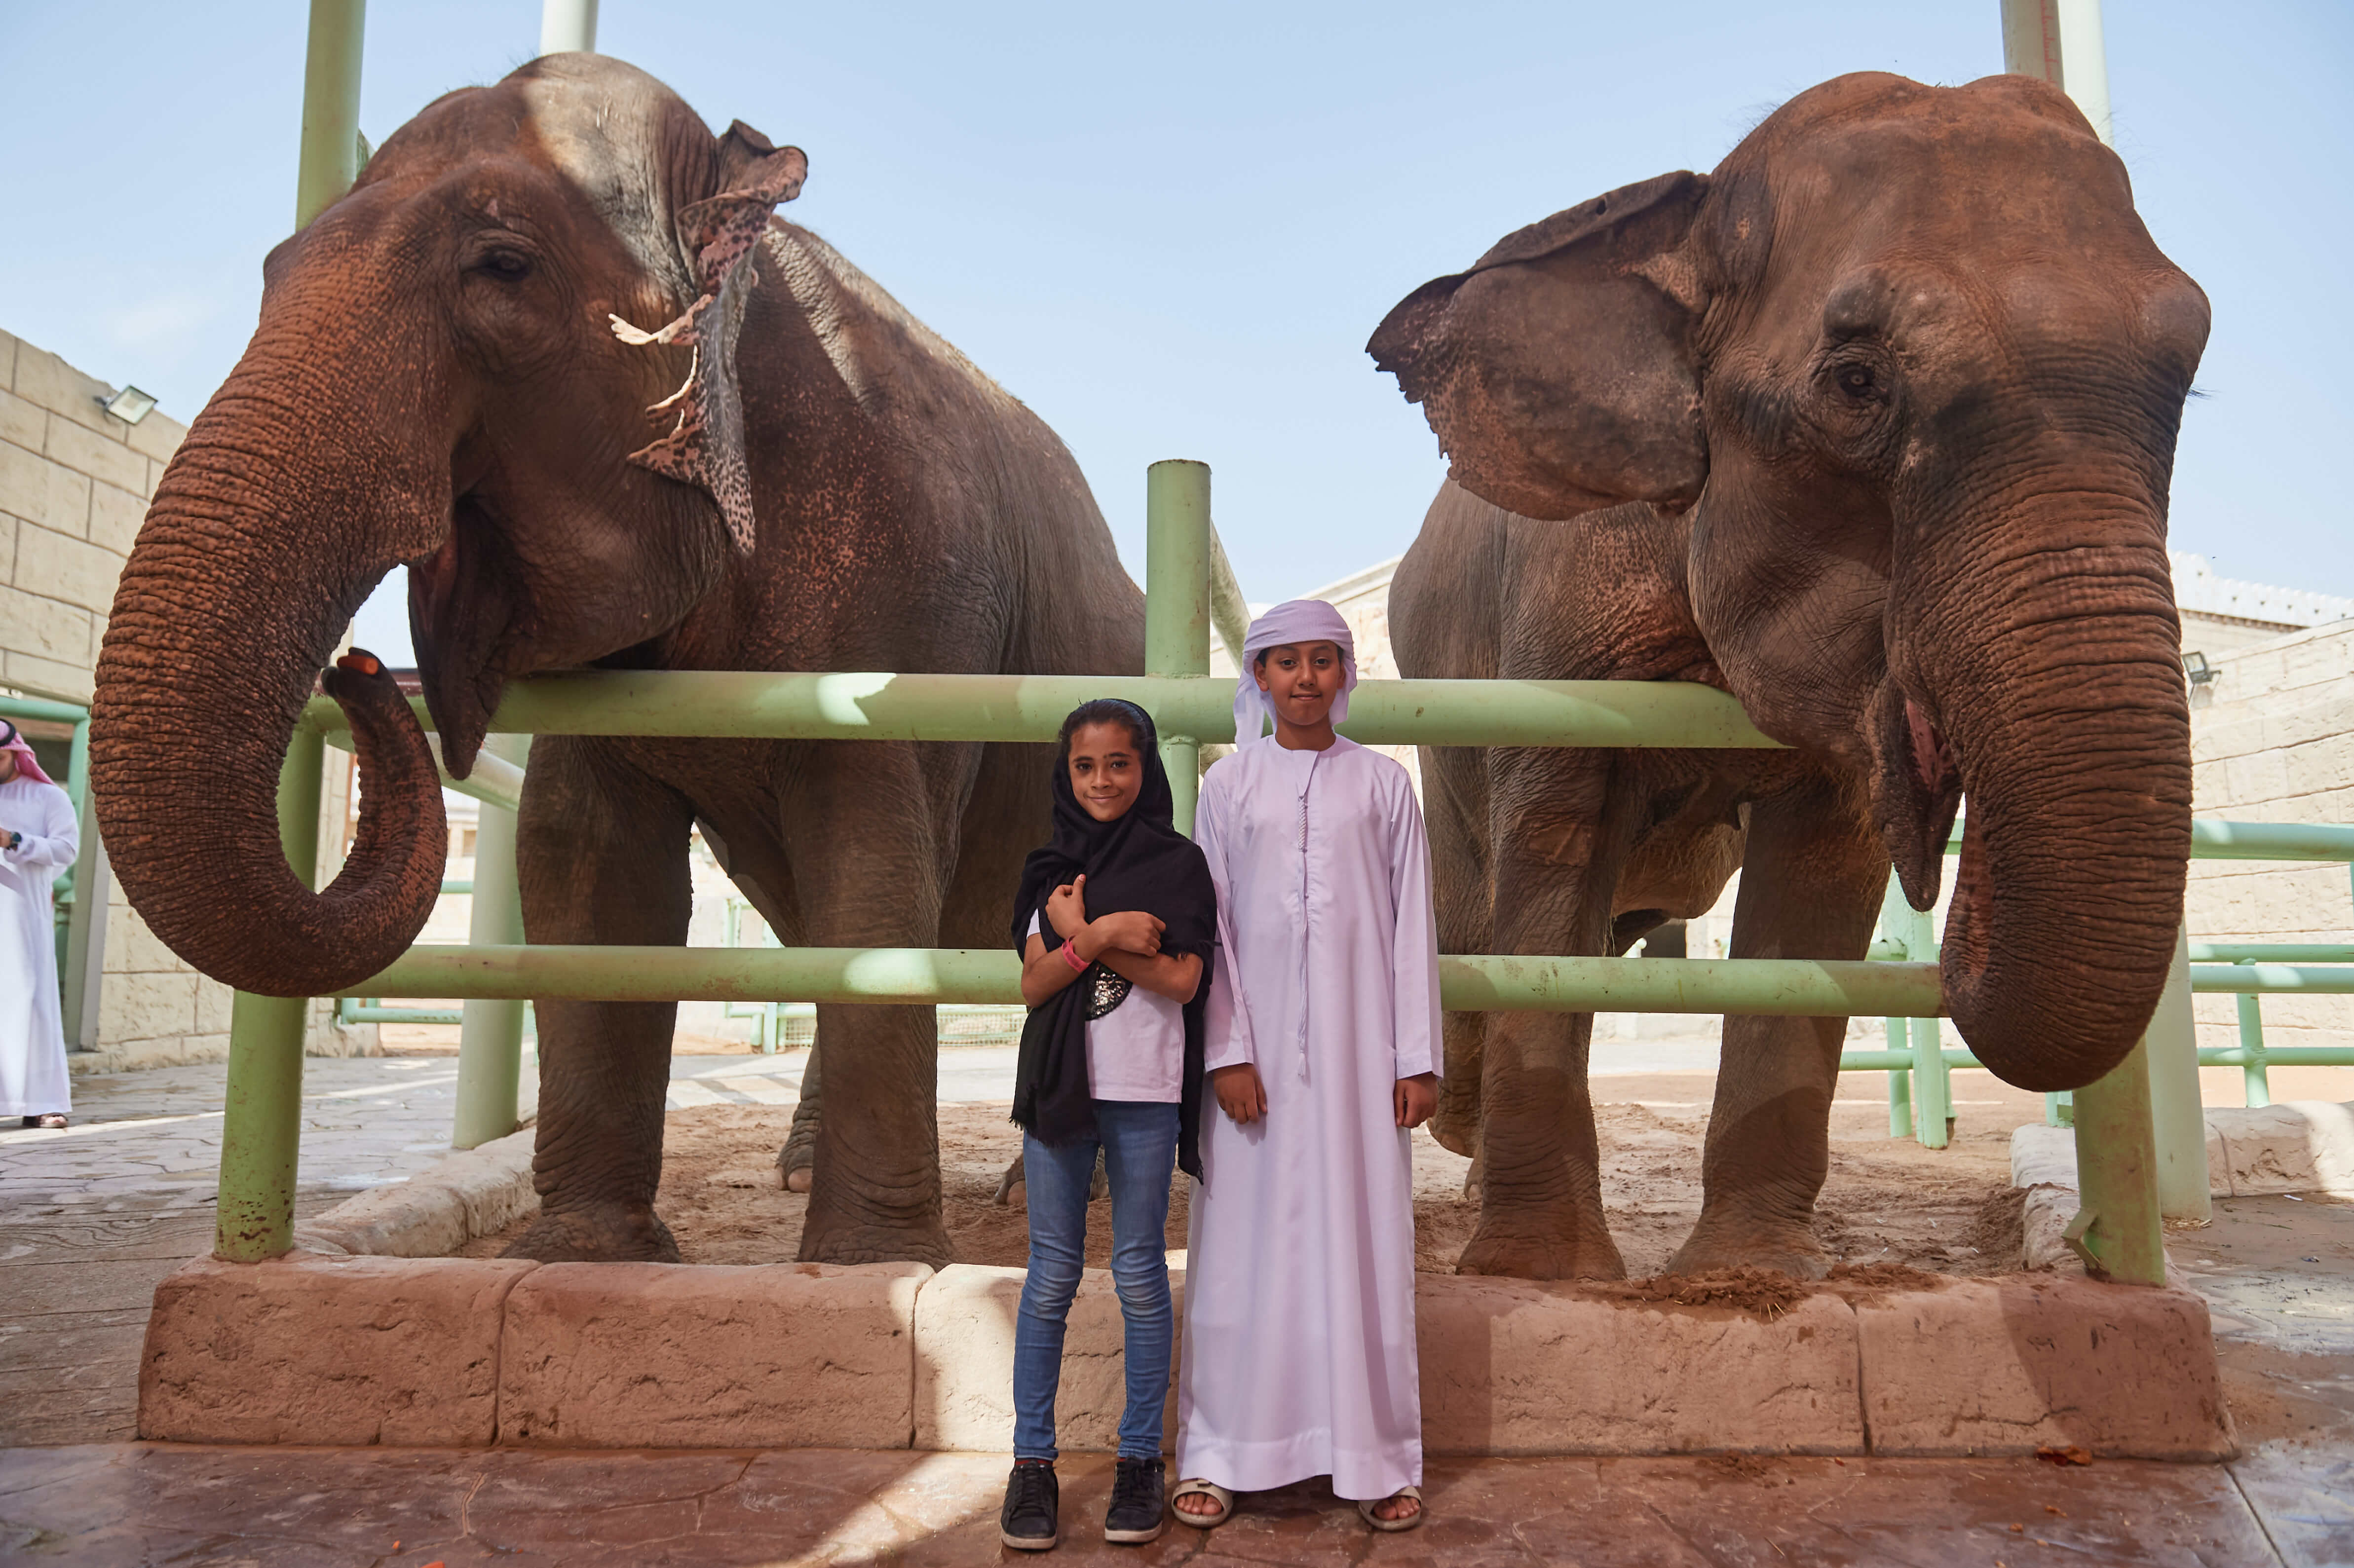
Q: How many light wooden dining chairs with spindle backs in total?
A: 0